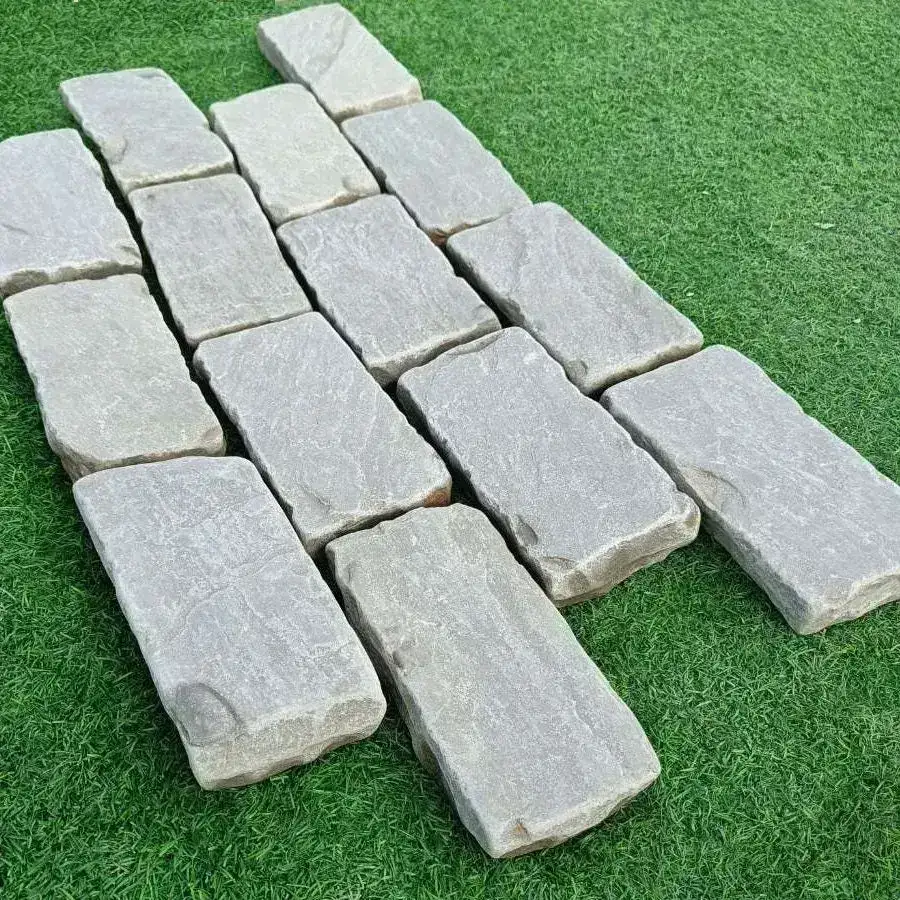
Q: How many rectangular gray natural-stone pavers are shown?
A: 14